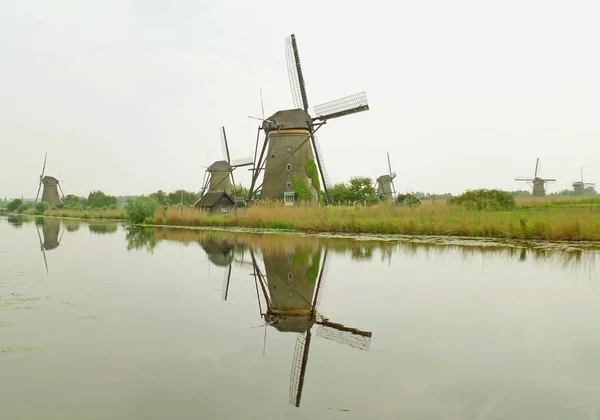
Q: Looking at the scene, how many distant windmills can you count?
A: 5